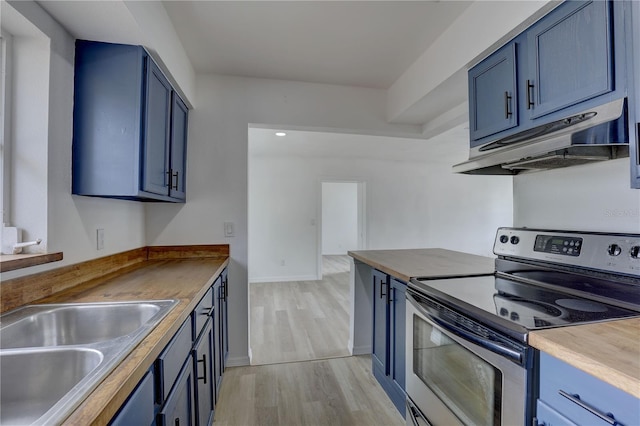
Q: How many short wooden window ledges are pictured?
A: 1